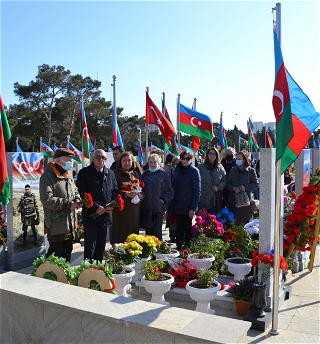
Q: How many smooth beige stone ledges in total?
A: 1